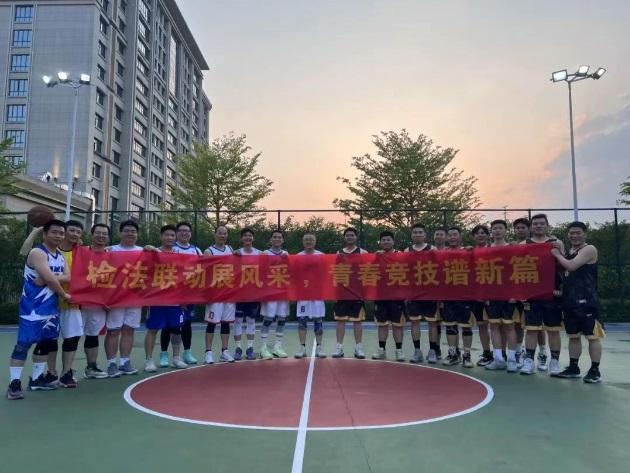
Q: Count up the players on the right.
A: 10